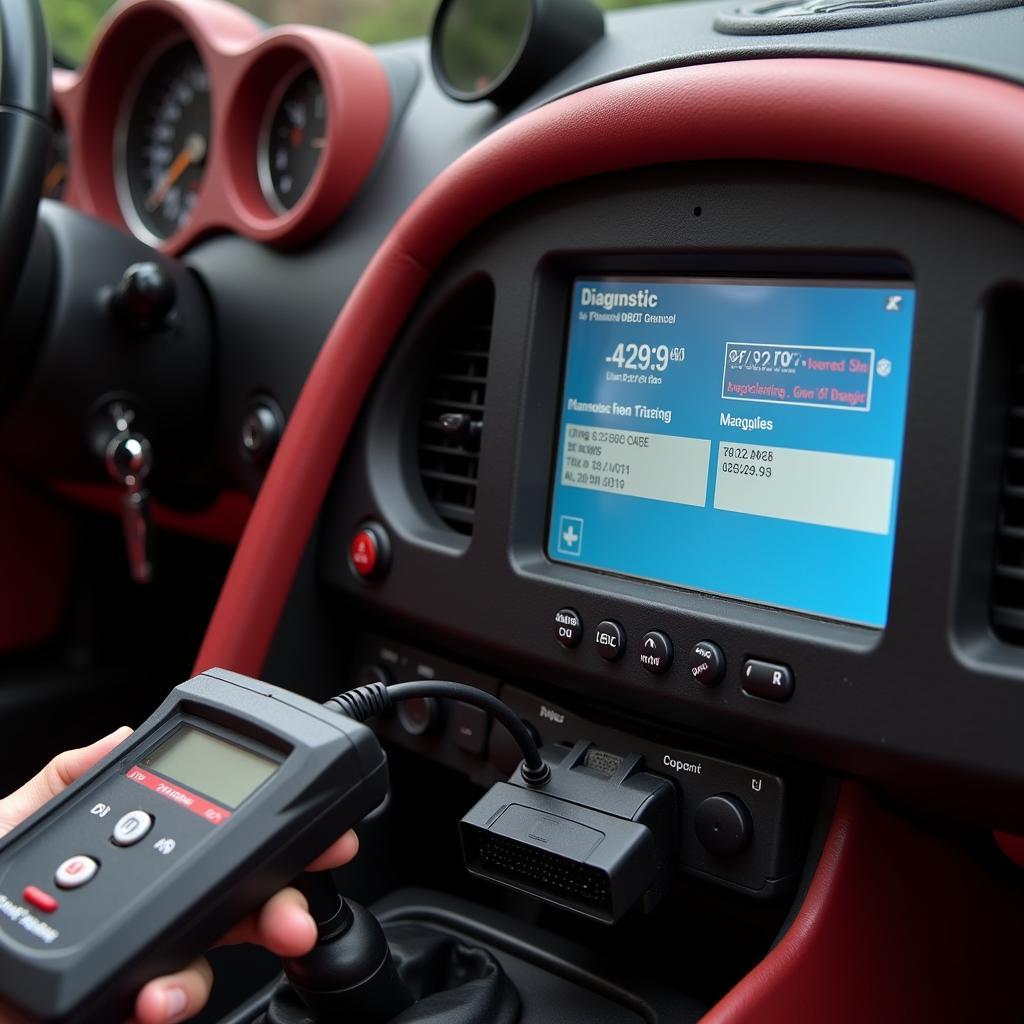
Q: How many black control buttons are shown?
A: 5